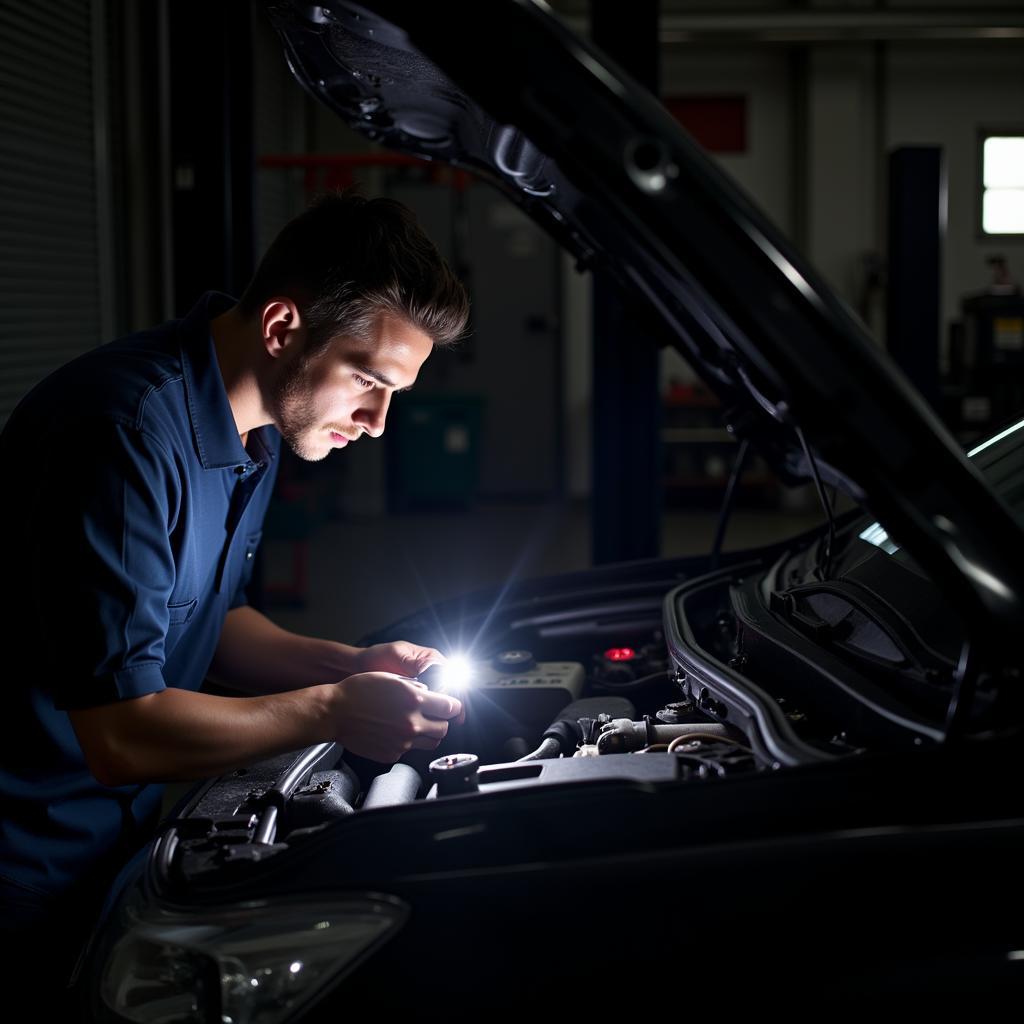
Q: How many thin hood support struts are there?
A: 2